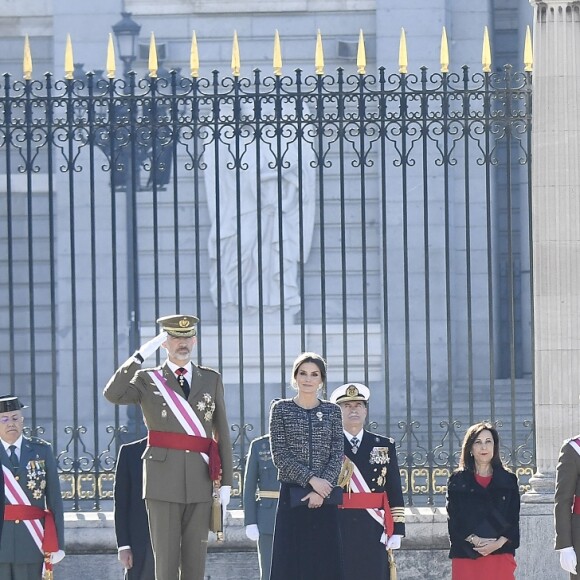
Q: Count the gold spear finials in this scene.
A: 13